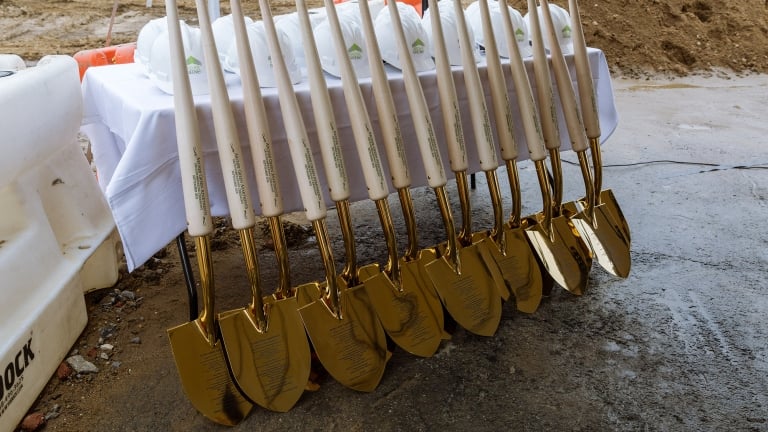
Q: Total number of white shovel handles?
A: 15